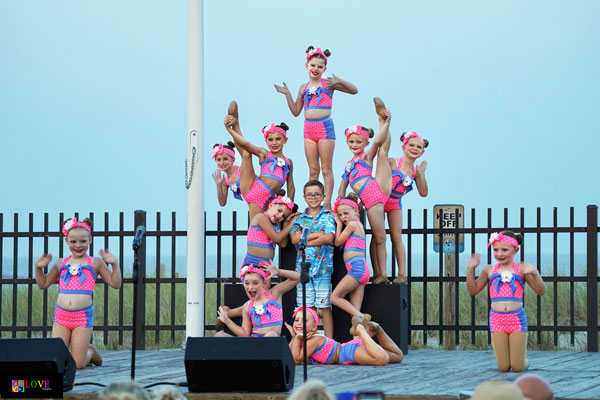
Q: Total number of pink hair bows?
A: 11